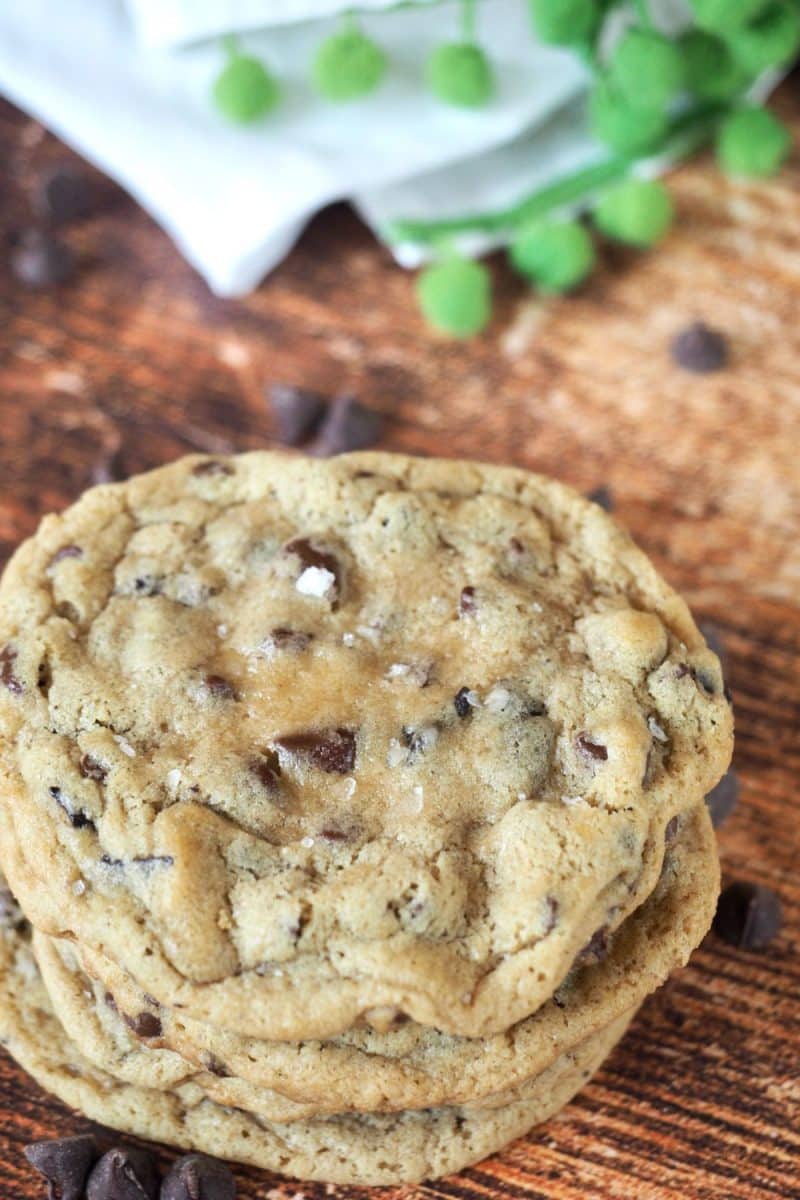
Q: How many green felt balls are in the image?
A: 13